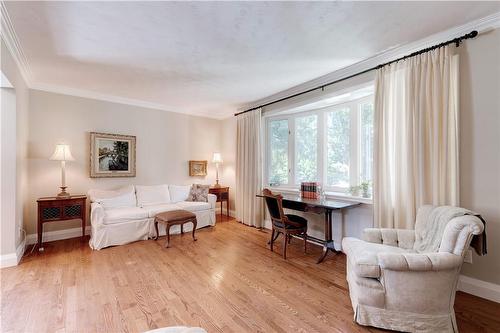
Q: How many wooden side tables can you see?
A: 2